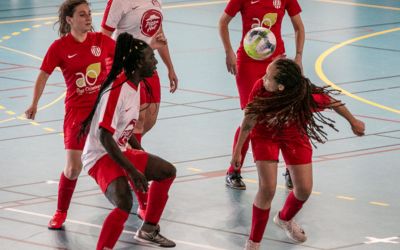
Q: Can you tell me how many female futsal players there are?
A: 5